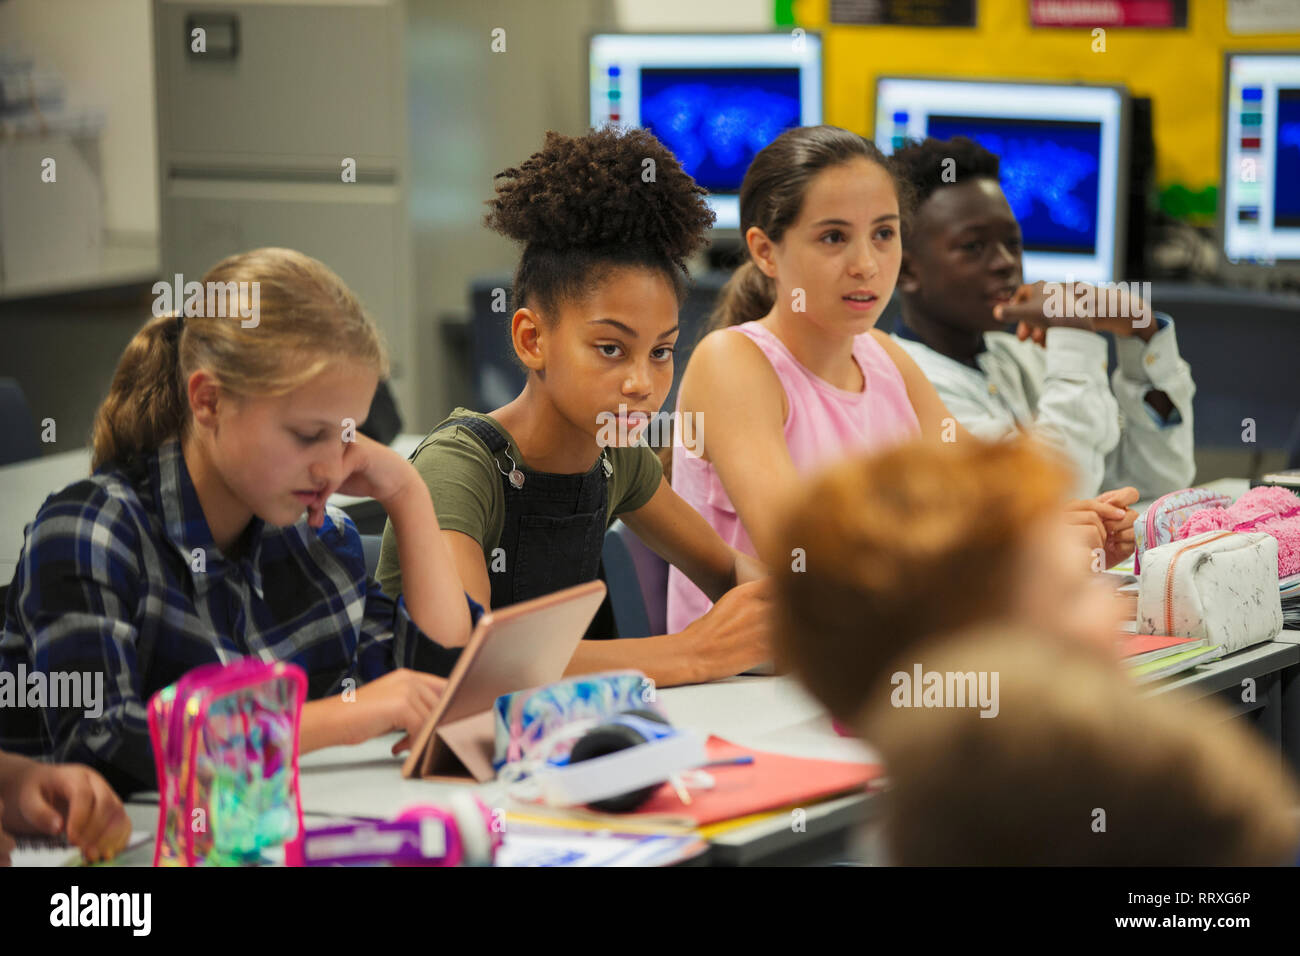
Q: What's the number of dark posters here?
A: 2